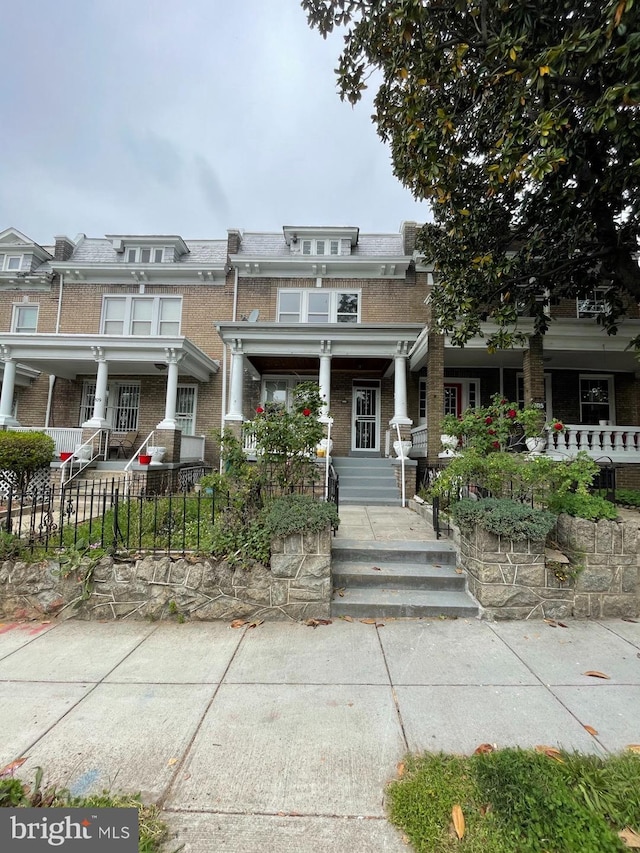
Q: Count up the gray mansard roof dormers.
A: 3